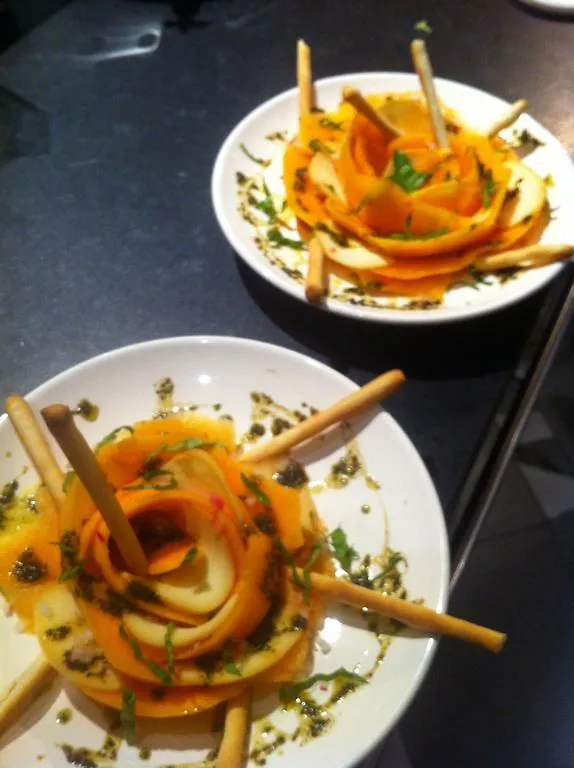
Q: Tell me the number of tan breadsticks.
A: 12